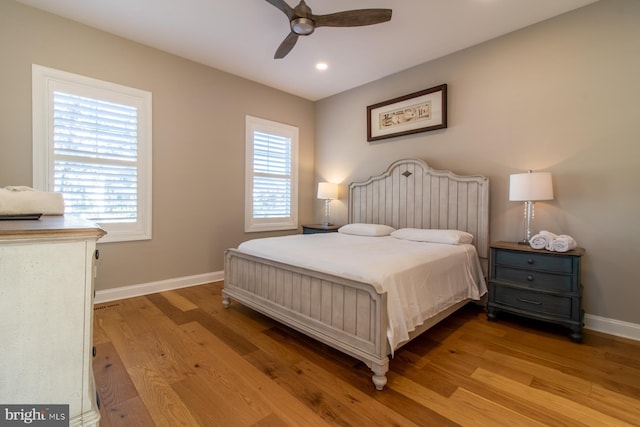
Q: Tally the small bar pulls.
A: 1